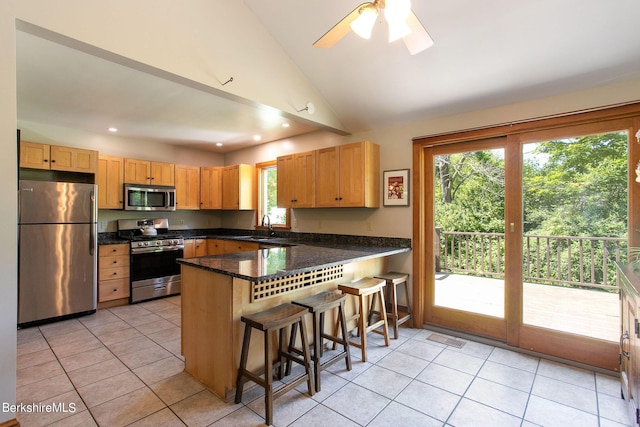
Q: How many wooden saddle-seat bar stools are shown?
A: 4